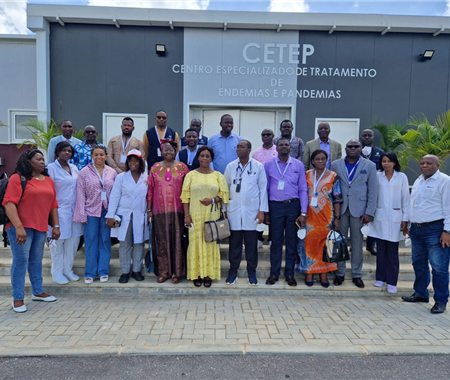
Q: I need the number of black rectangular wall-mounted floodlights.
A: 2